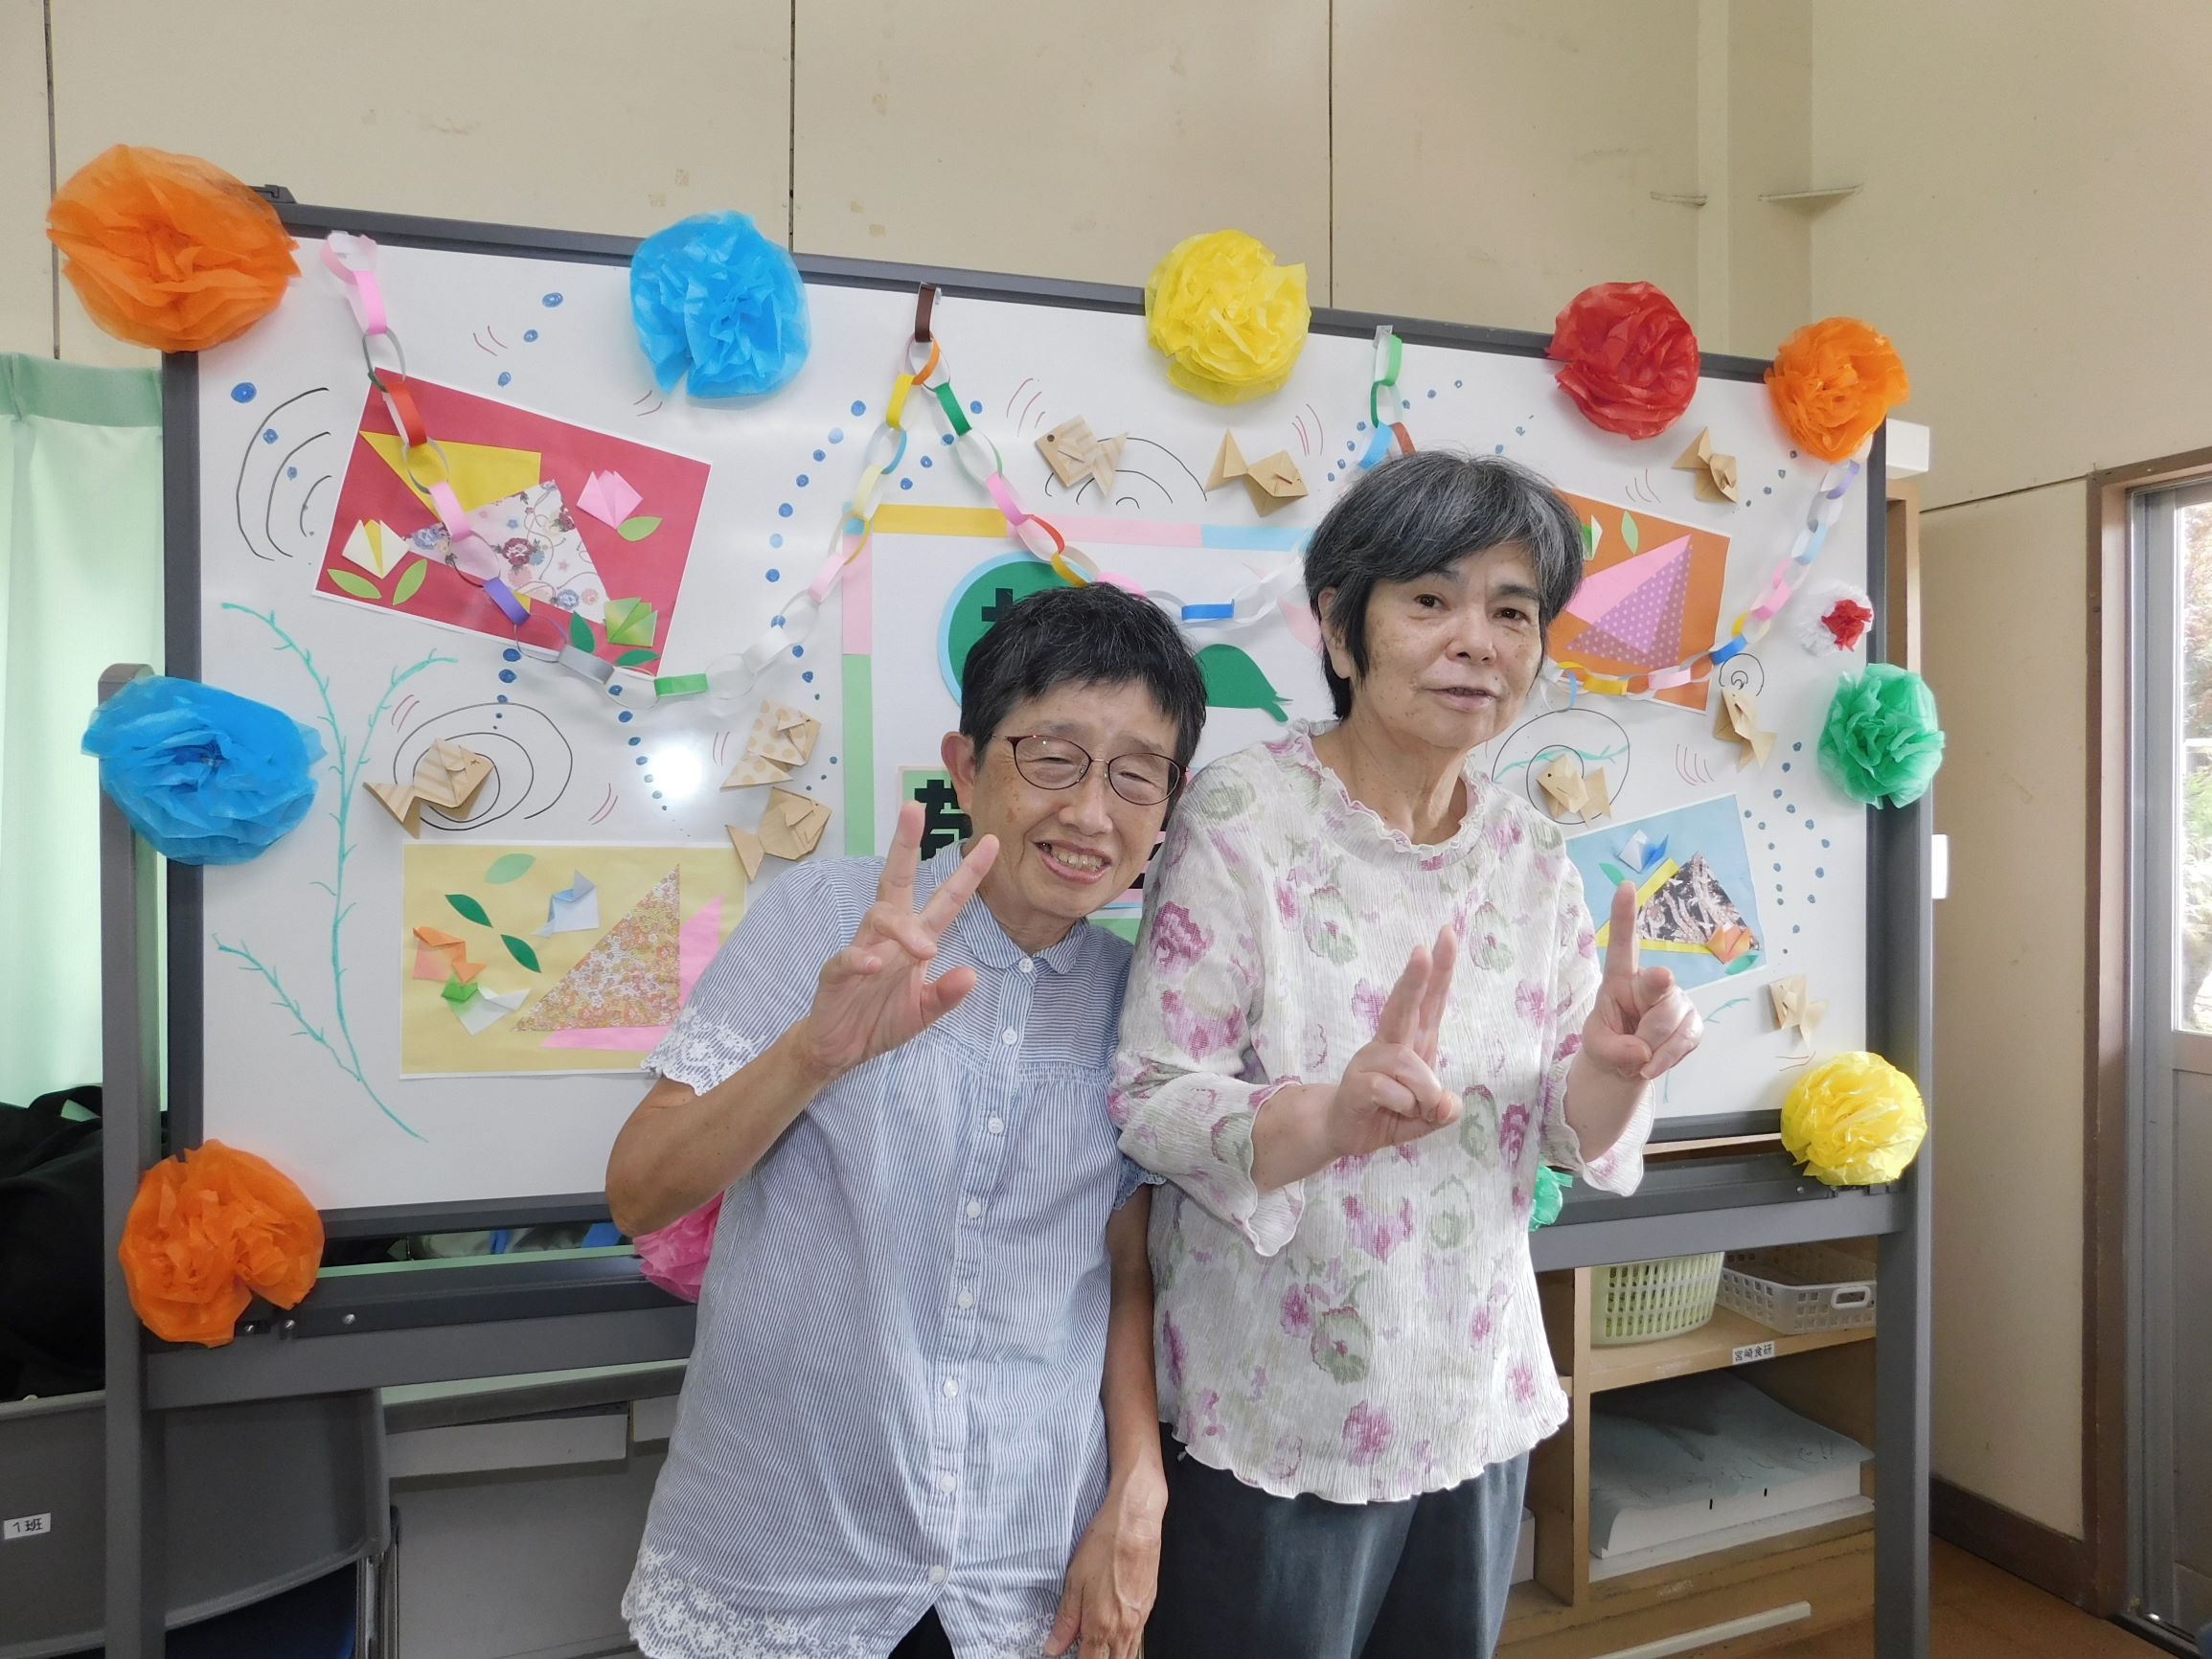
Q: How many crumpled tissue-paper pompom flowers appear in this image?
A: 12